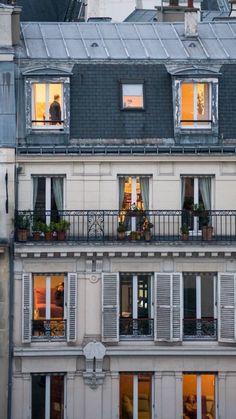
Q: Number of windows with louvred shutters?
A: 3